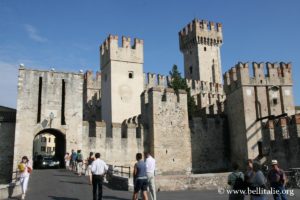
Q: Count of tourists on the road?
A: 12